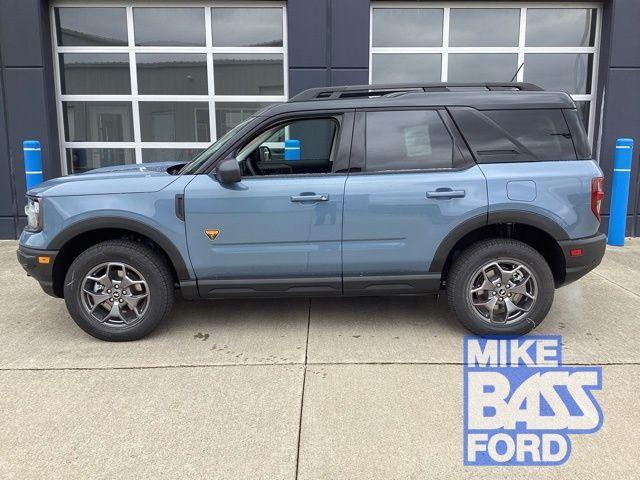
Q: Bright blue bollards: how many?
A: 3